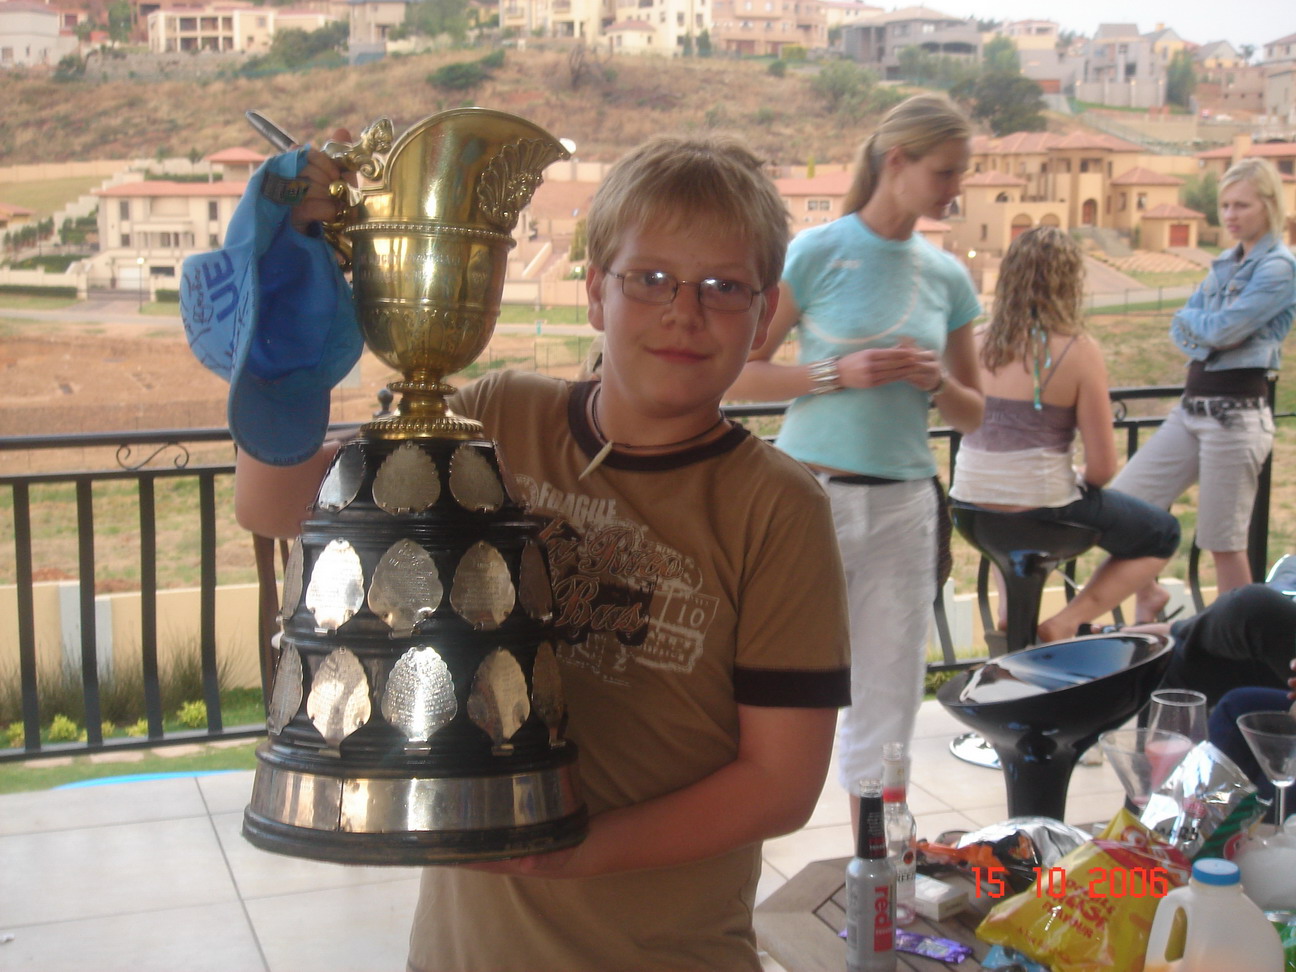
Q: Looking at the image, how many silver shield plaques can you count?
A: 13